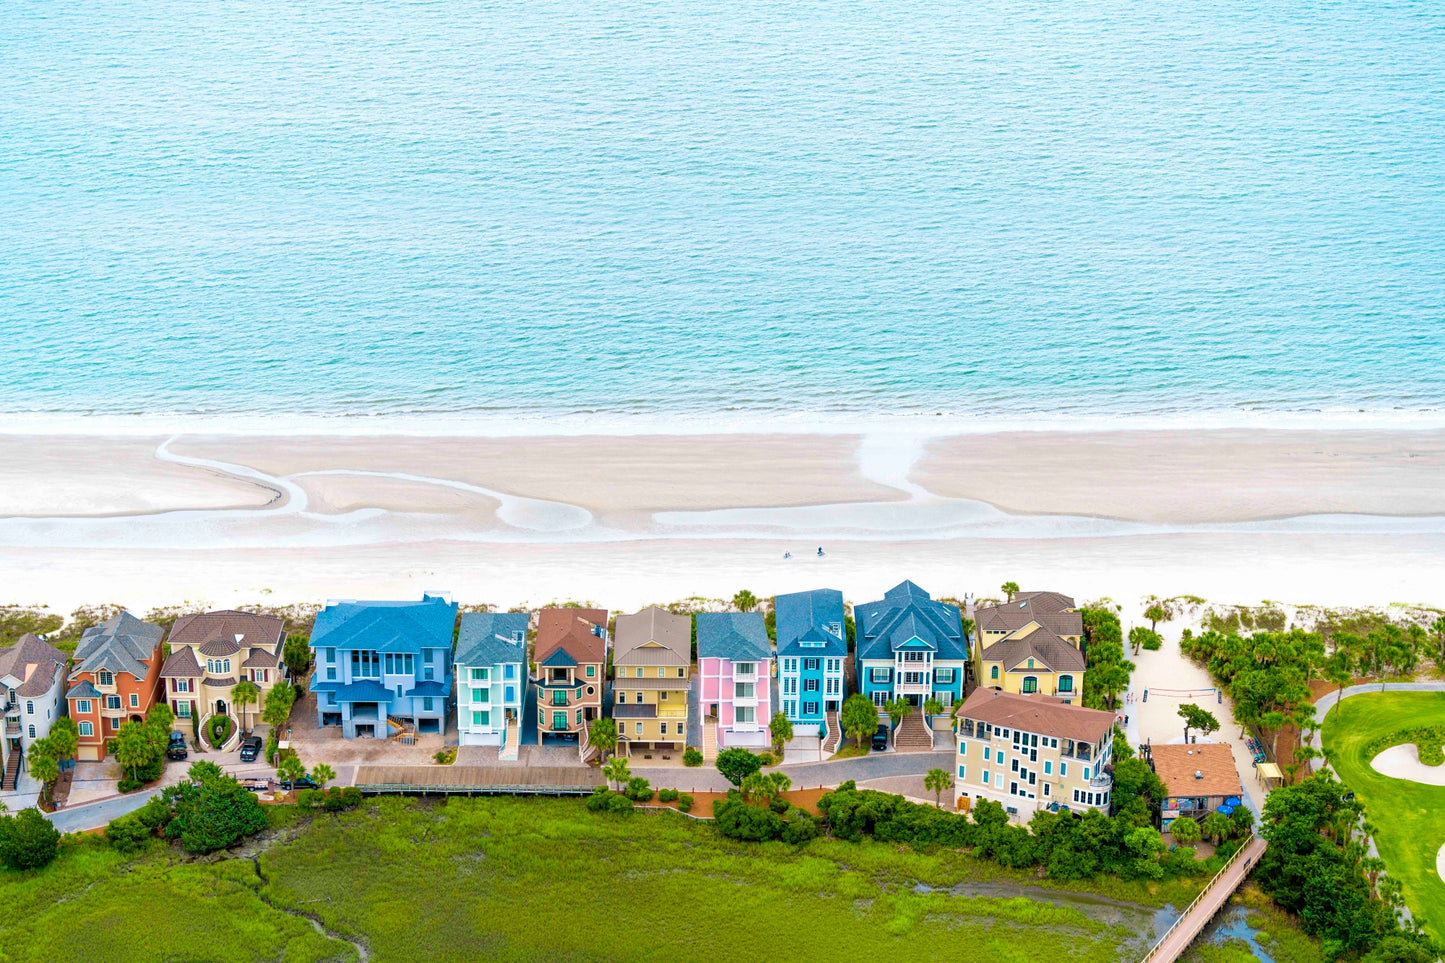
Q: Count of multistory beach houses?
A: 12